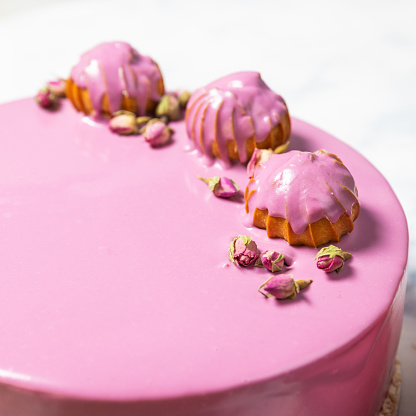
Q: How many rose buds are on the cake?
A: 12